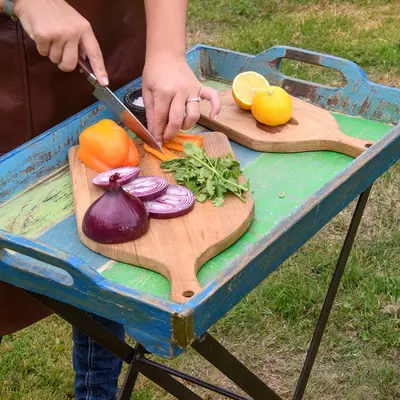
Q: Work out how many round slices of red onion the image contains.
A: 3